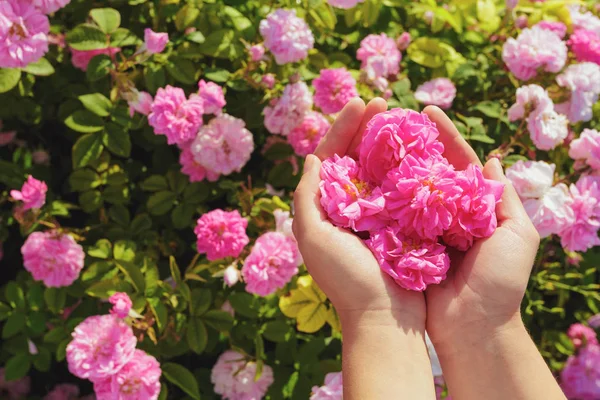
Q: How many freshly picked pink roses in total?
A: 5